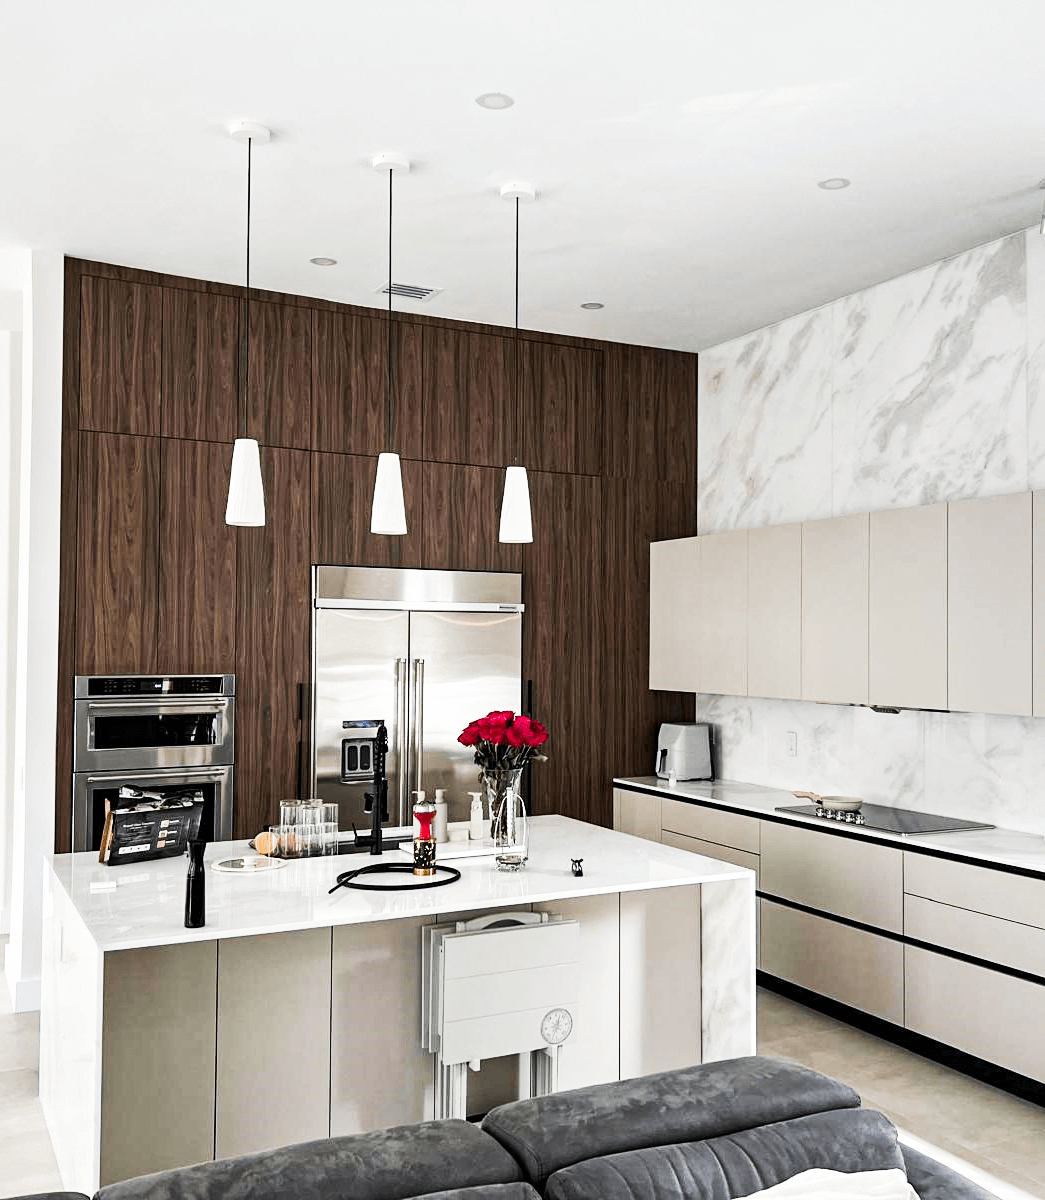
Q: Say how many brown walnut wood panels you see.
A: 12